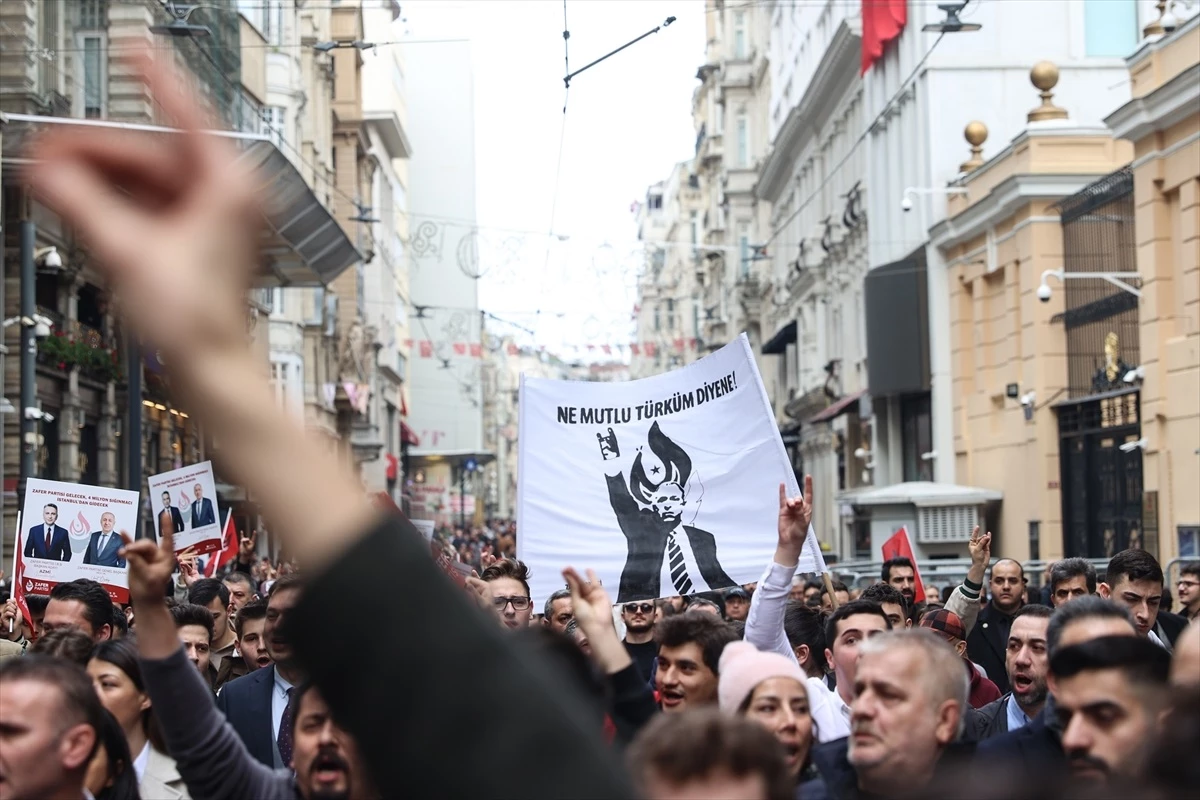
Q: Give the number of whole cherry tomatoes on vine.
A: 0